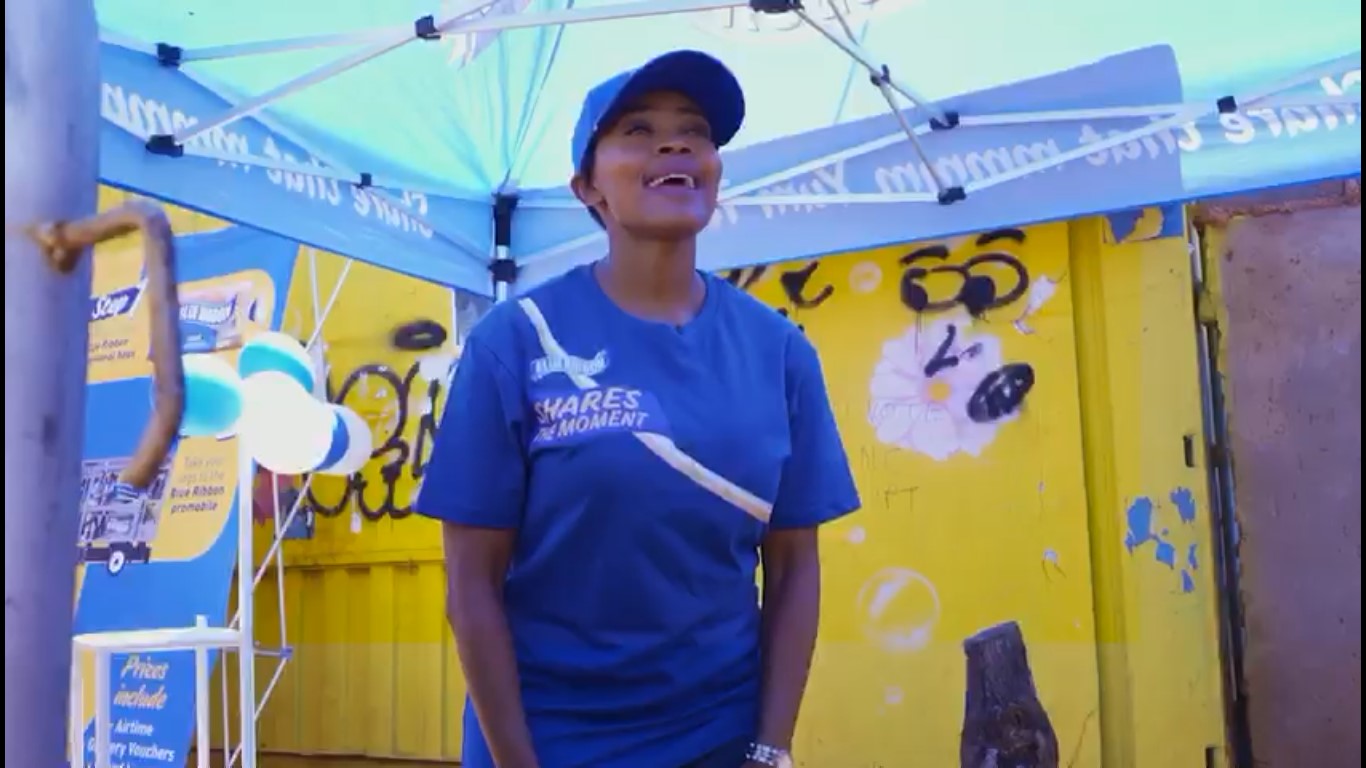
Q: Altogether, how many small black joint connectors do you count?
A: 11